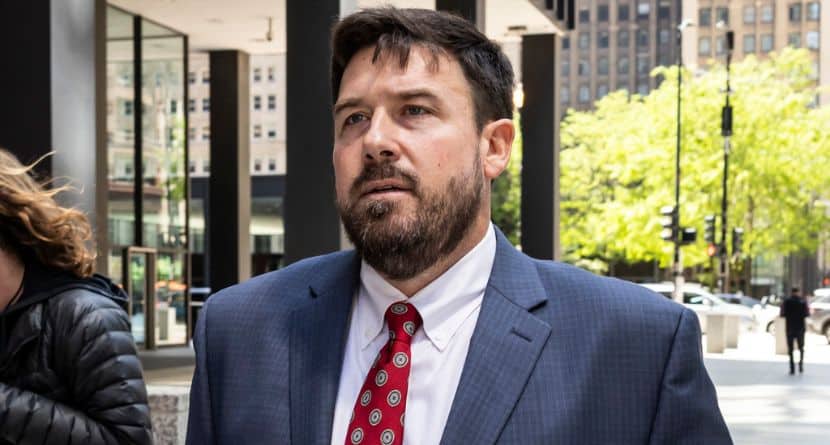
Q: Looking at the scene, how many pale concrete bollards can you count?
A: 3